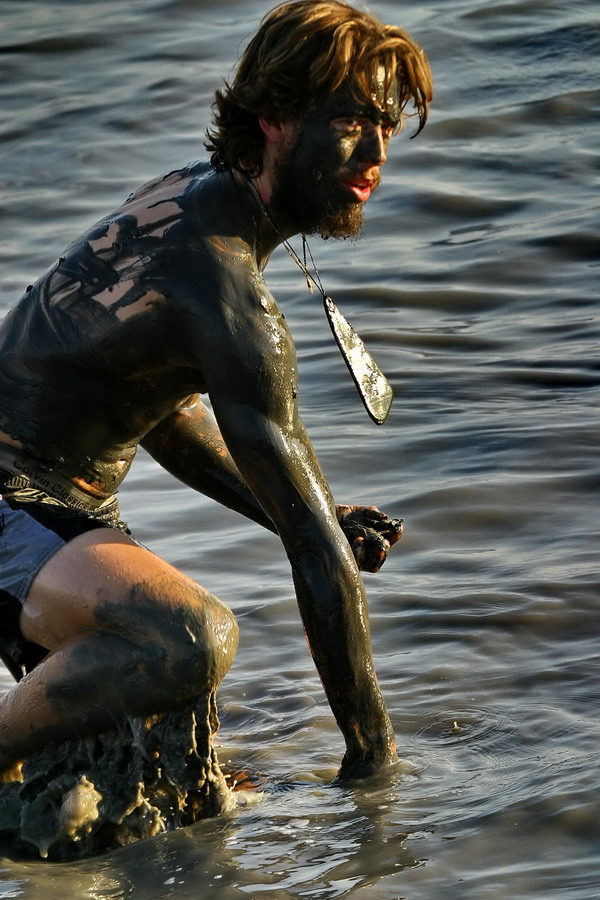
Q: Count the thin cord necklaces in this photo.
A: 2